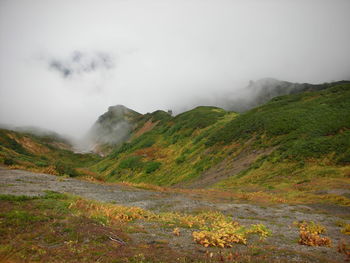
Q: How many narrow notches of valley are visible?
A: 1